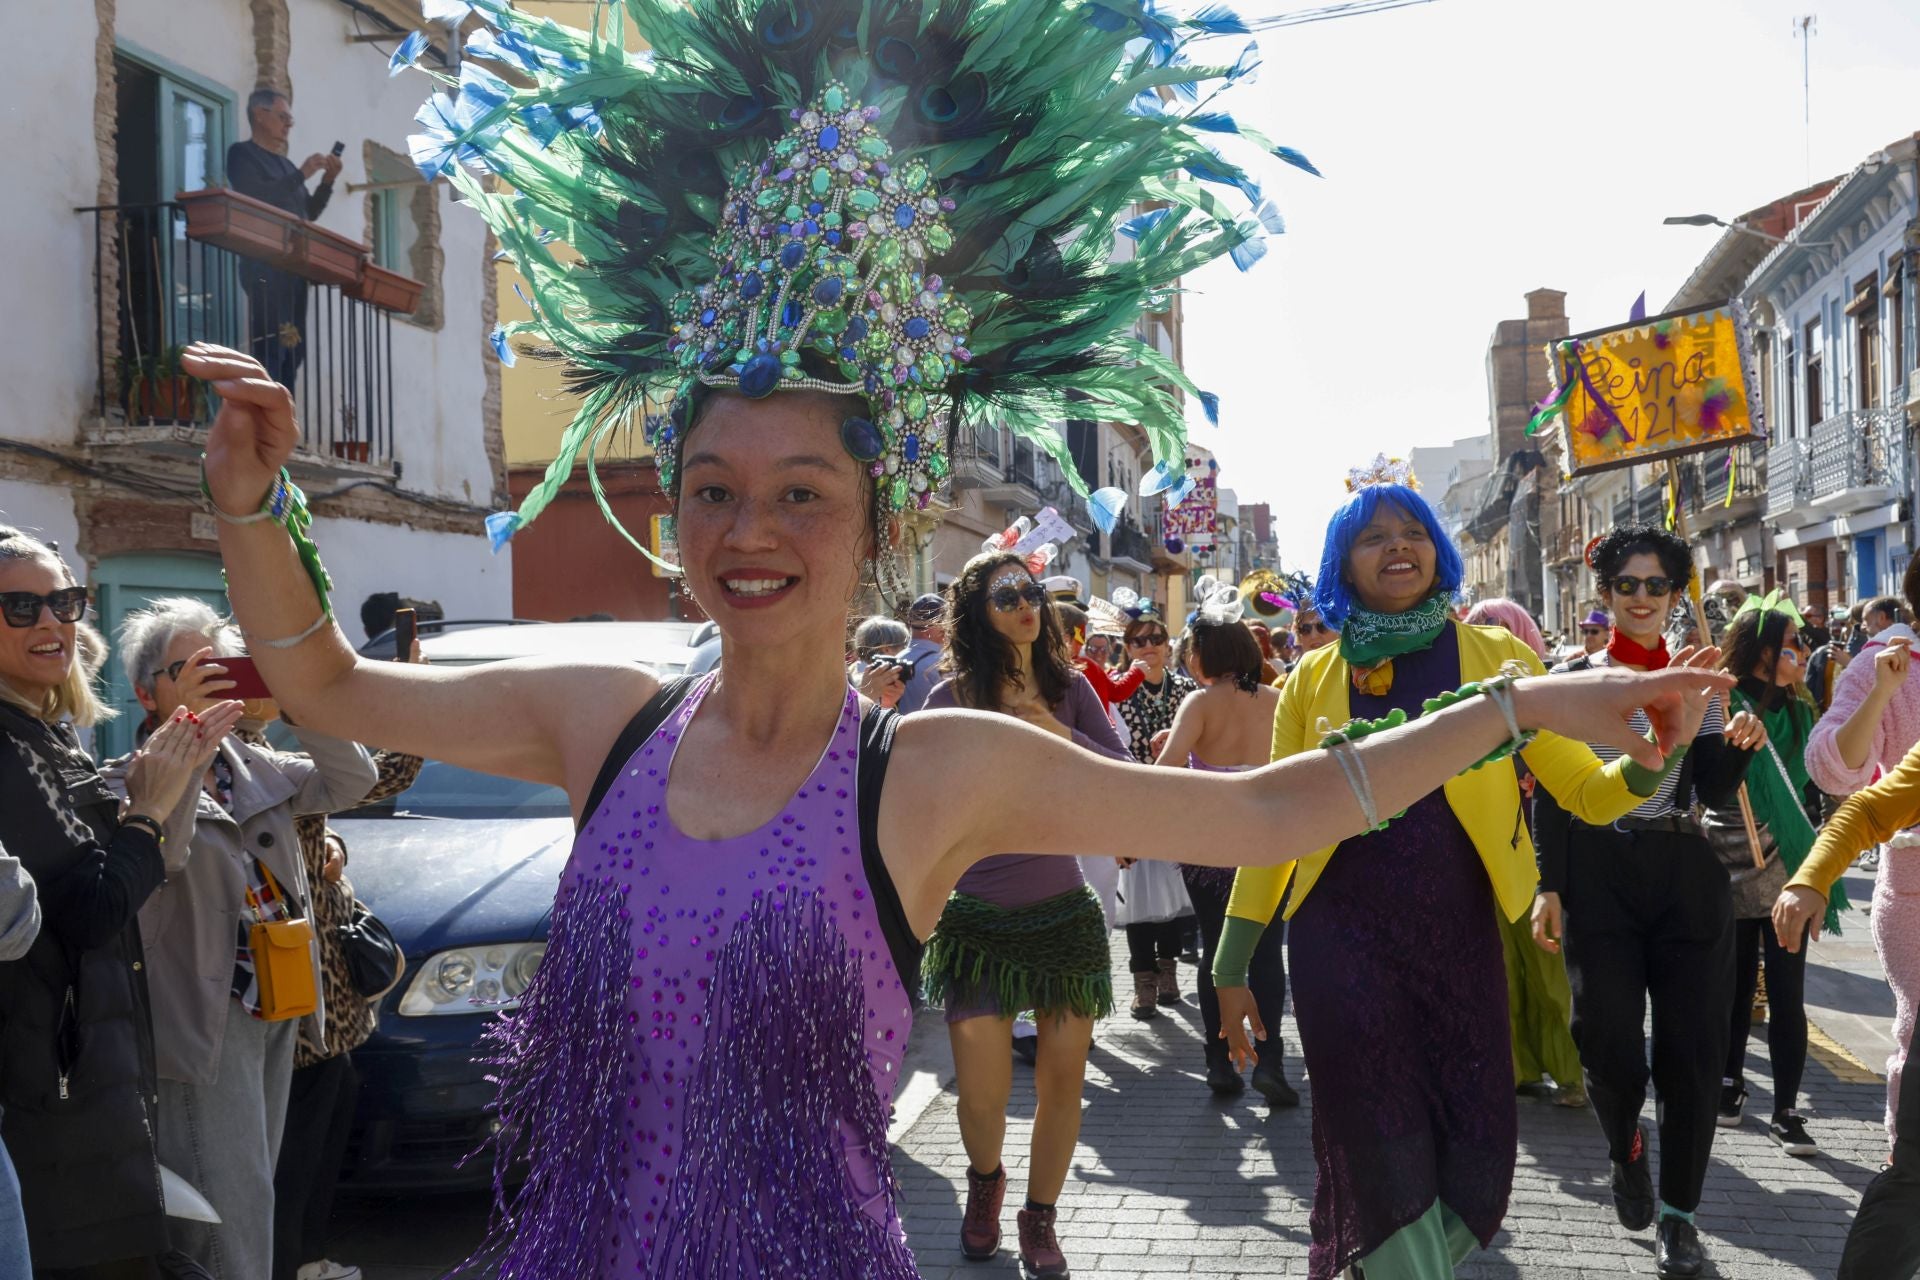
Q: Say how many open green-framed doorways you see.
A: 1